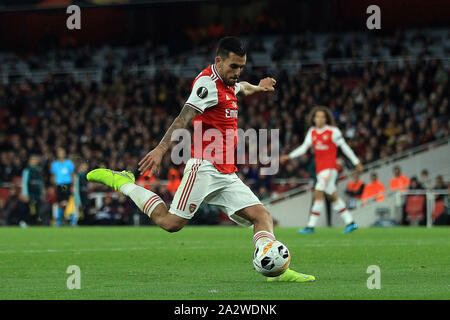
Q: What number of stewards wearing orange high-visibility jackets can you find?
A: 5